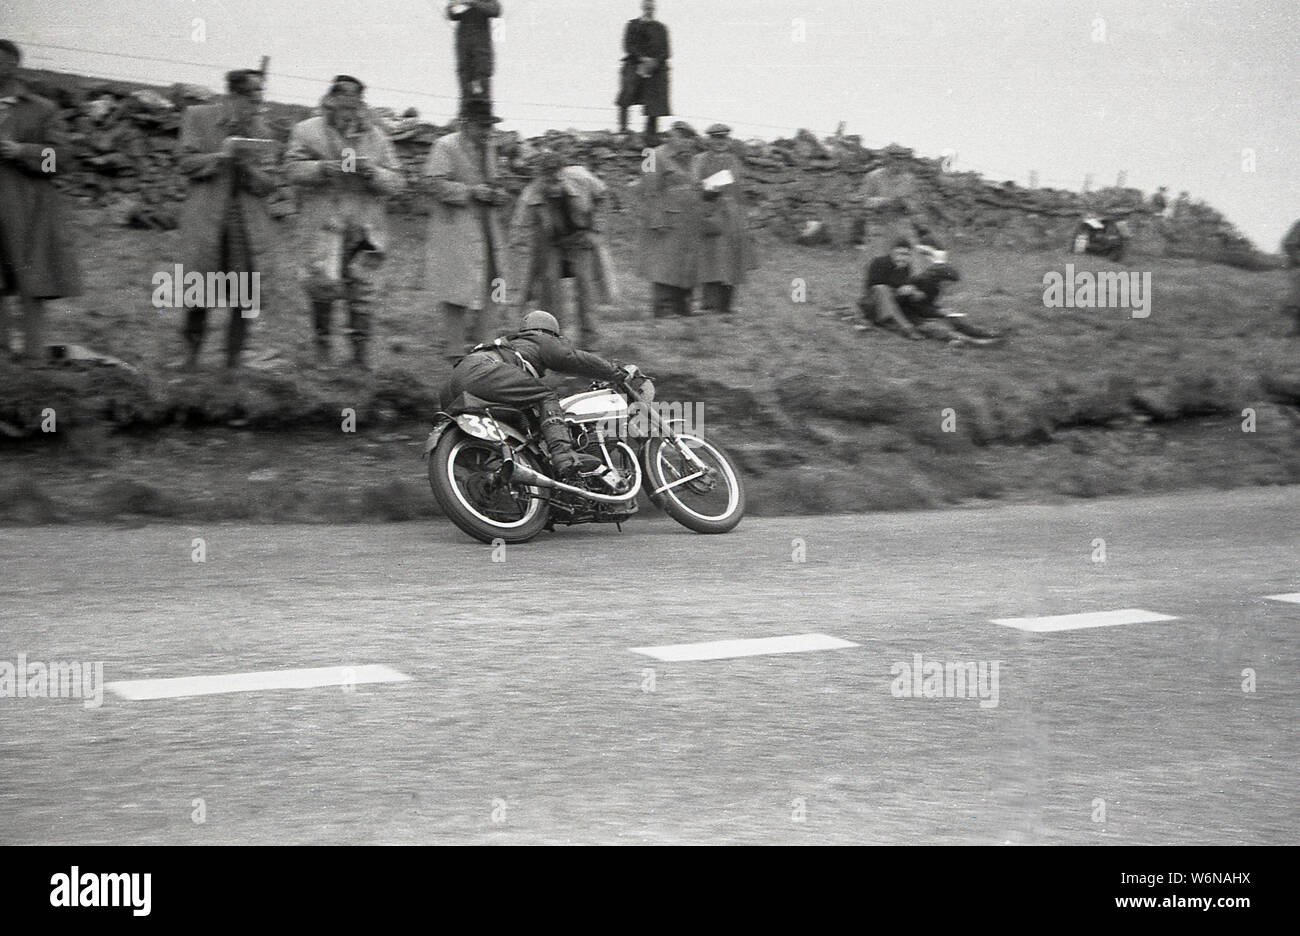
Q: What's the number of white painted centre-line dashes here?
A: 4